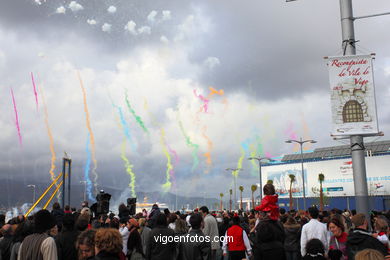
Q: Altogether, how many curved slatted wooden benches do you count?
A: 0